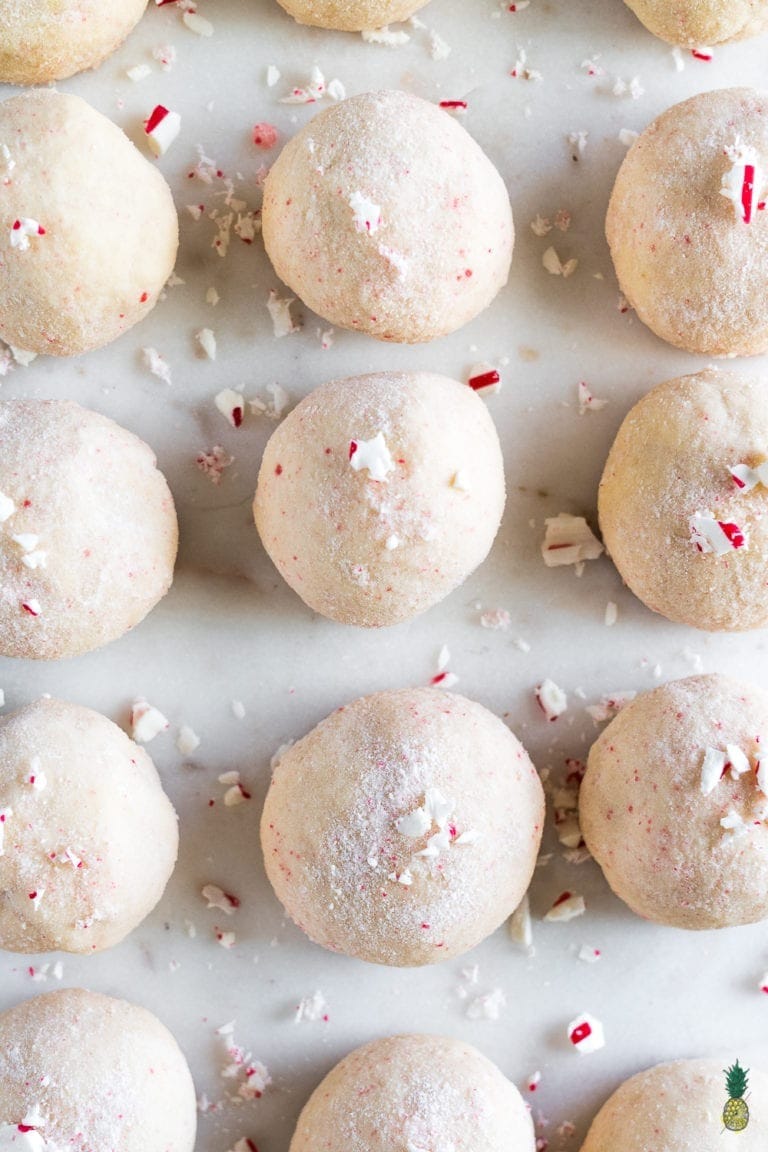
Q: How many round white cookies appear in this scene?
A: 15